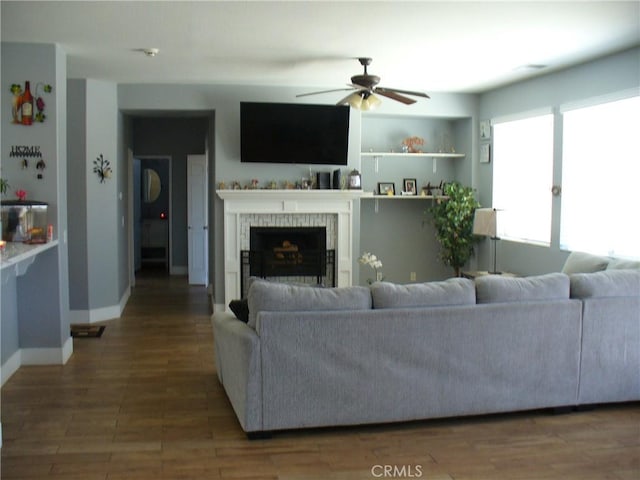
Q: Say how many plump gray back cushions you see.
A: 4